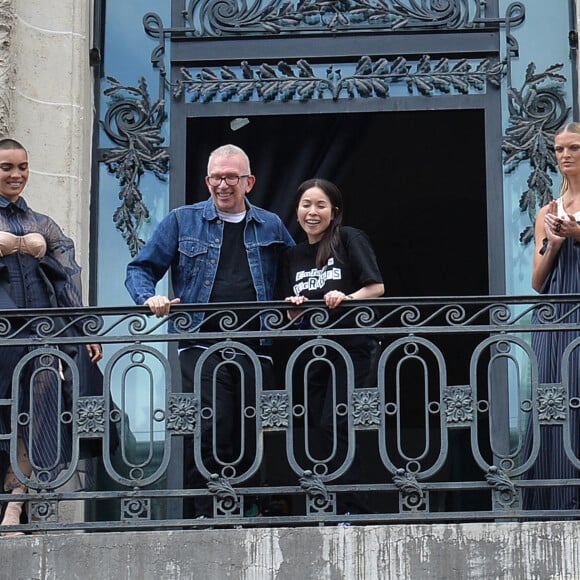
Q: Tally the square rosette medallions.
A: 6